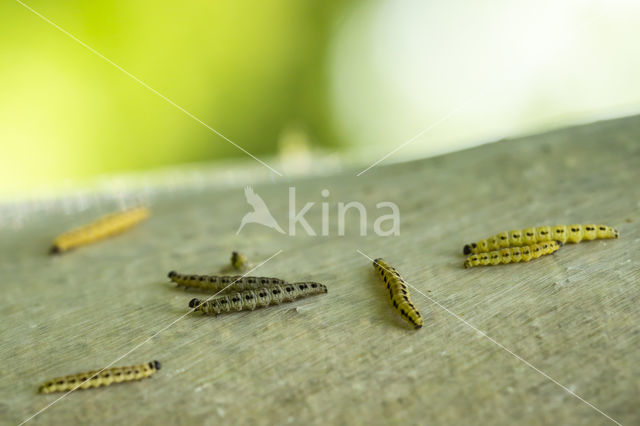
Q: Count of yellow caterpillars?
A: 5